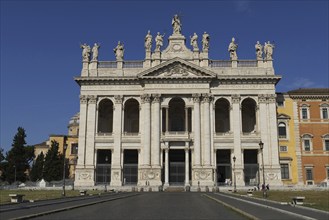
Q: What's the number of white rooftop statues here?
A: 11